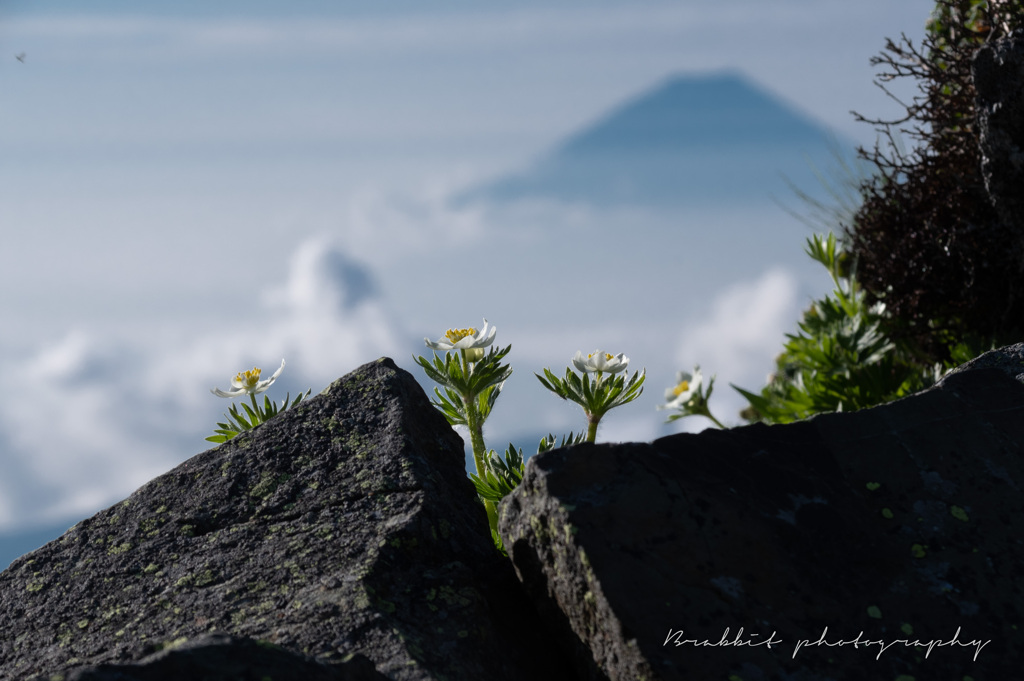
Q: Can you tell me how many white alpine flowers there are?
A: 4